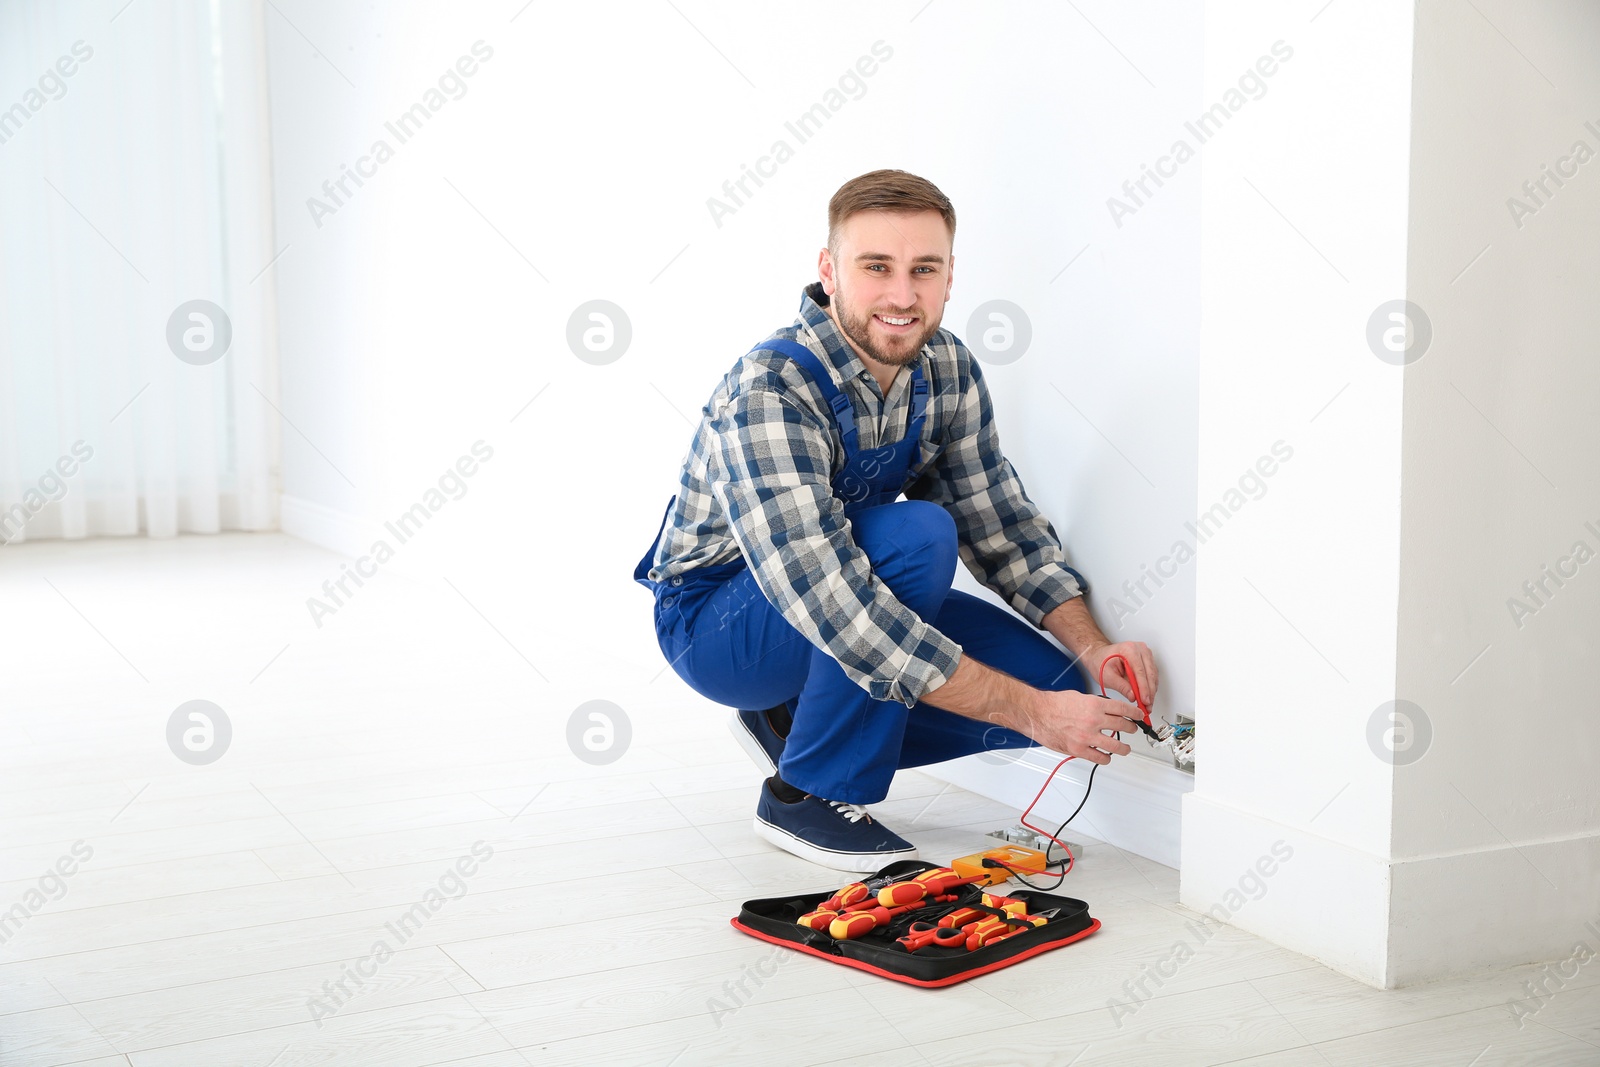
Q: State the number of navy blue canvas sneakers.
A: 2